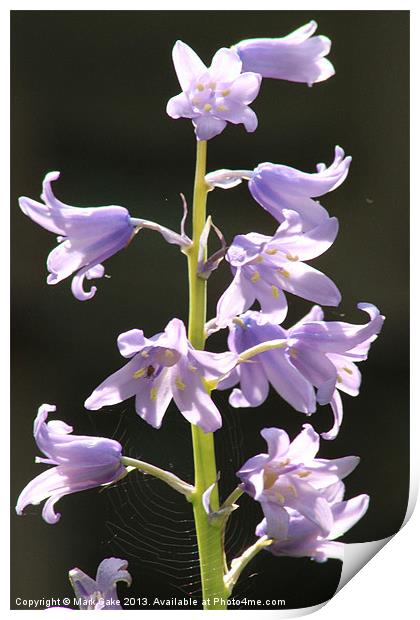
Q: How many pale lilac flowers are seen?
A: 12